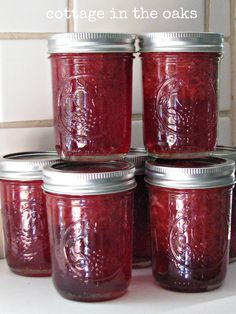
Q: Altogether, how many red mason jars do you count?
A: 7